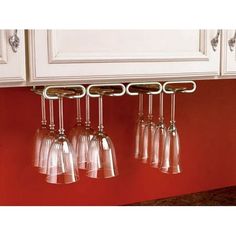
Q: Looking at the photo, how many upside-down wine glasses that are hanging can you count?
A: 10